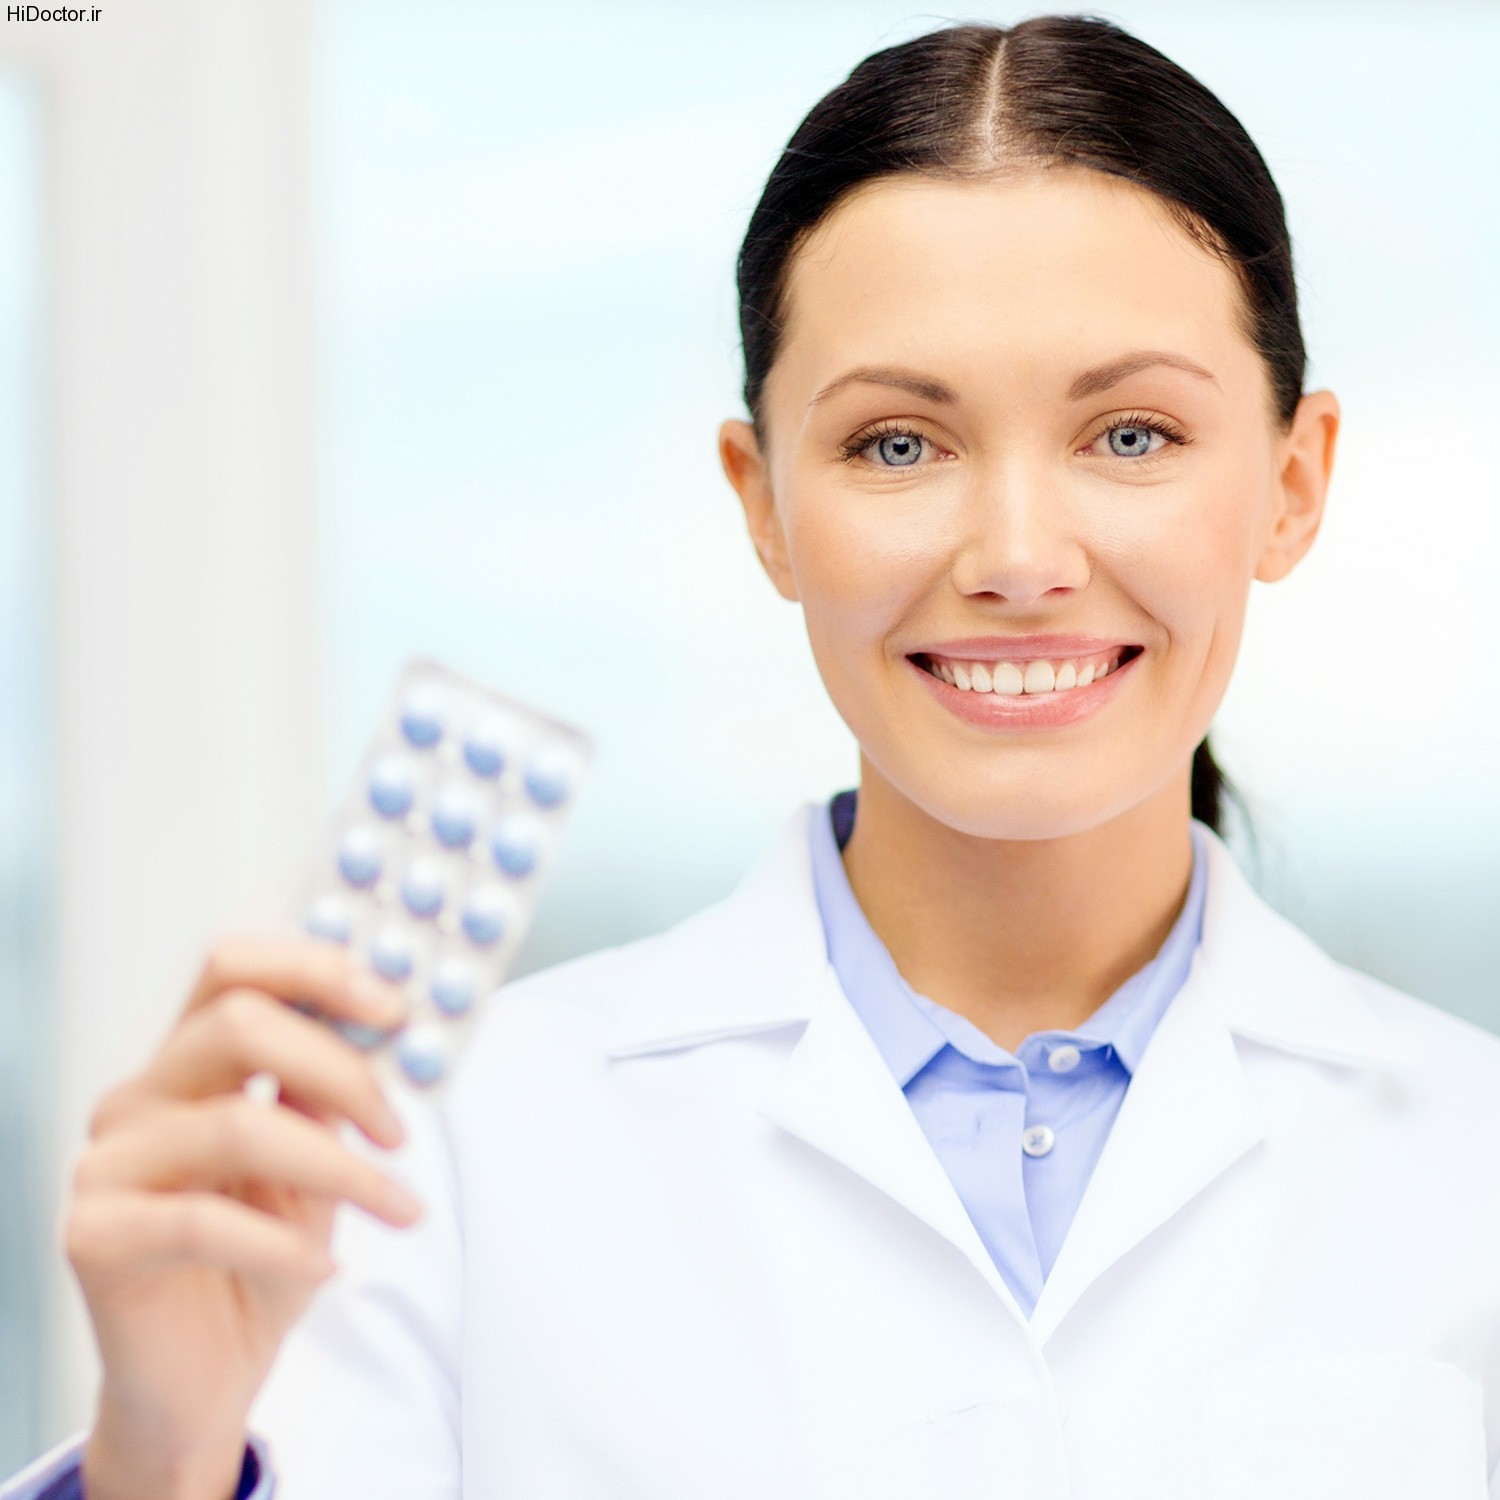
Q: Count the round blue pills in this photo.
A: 14